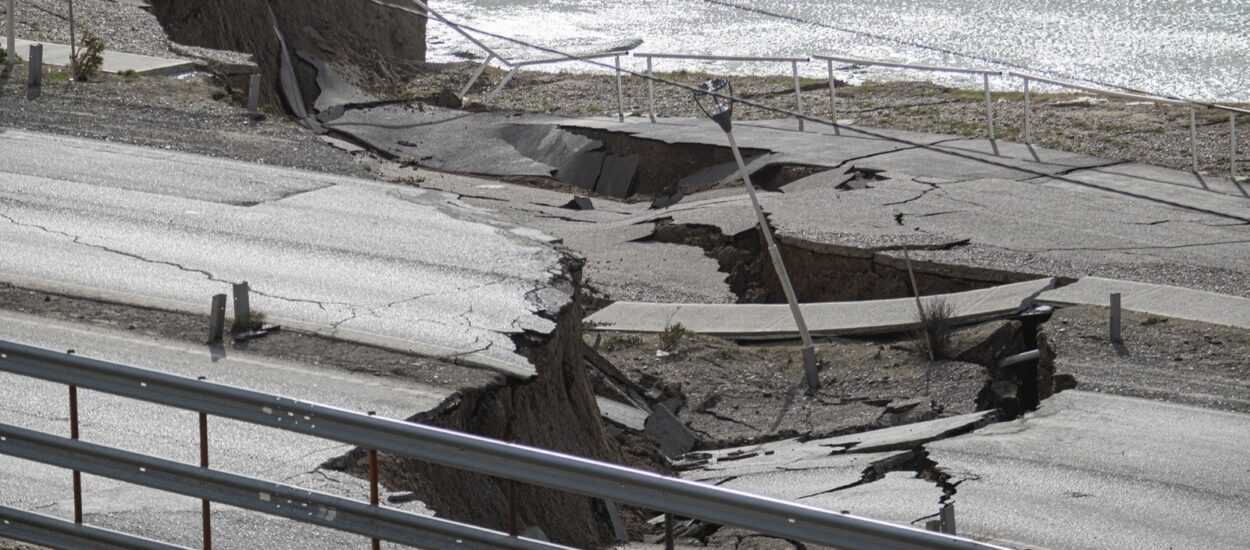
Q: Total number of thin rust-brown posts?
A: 5